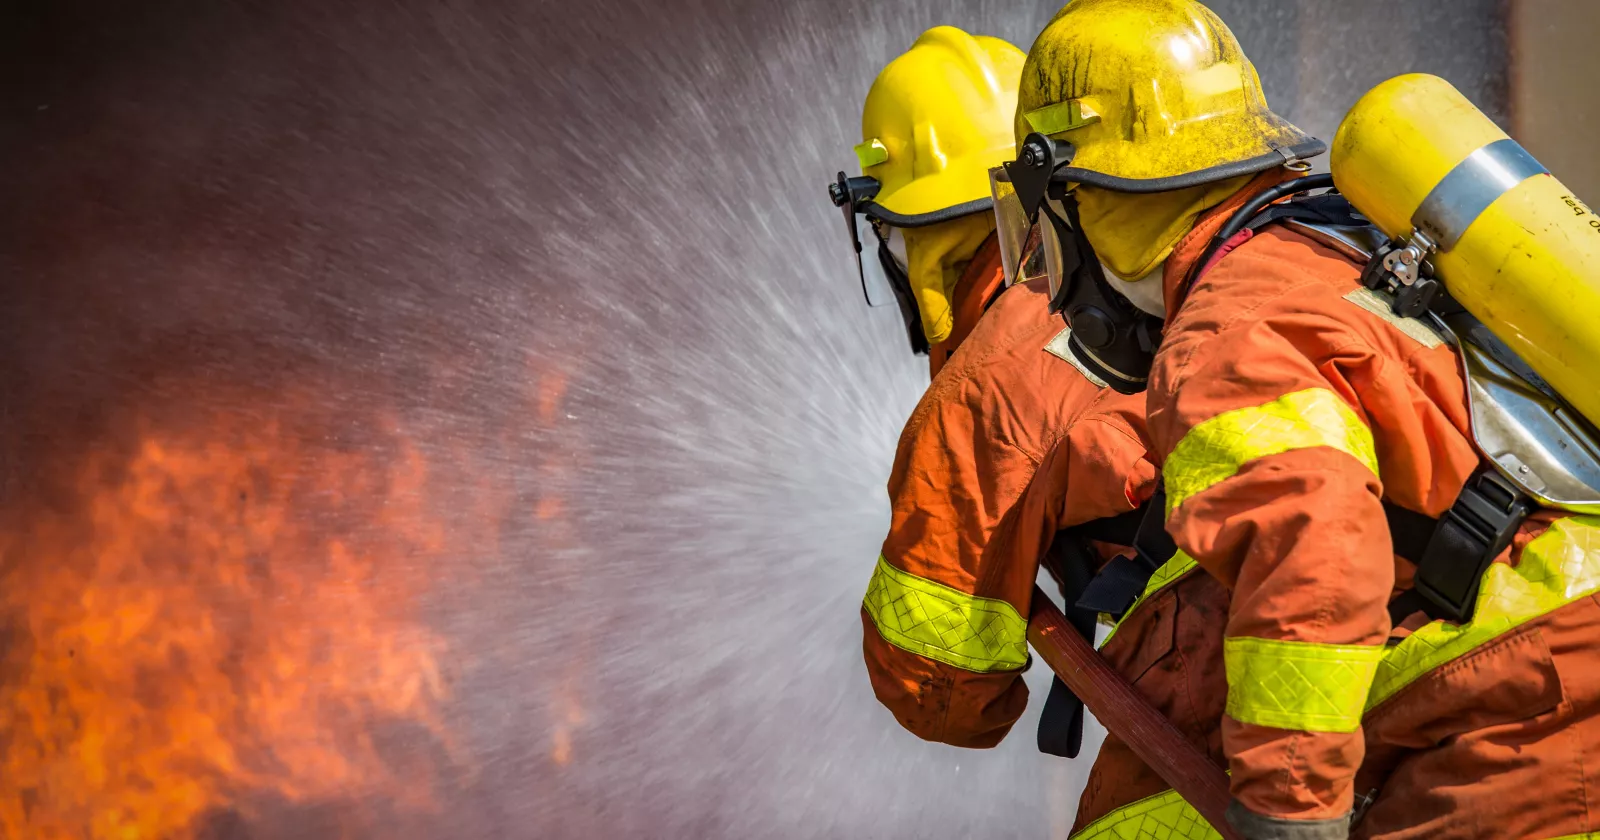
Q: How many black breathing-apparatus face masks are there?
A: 2